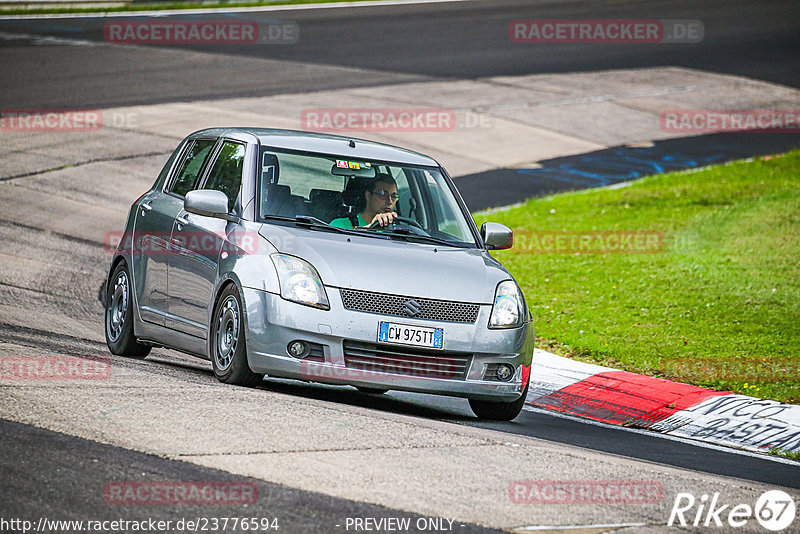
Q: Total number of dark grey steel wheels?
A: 2